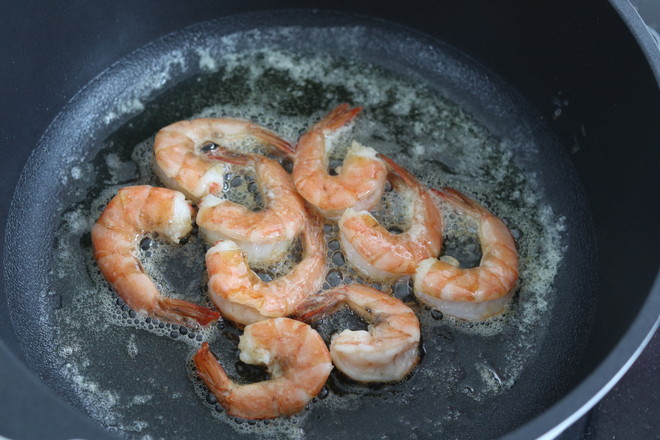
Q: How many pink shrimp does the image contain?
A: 9